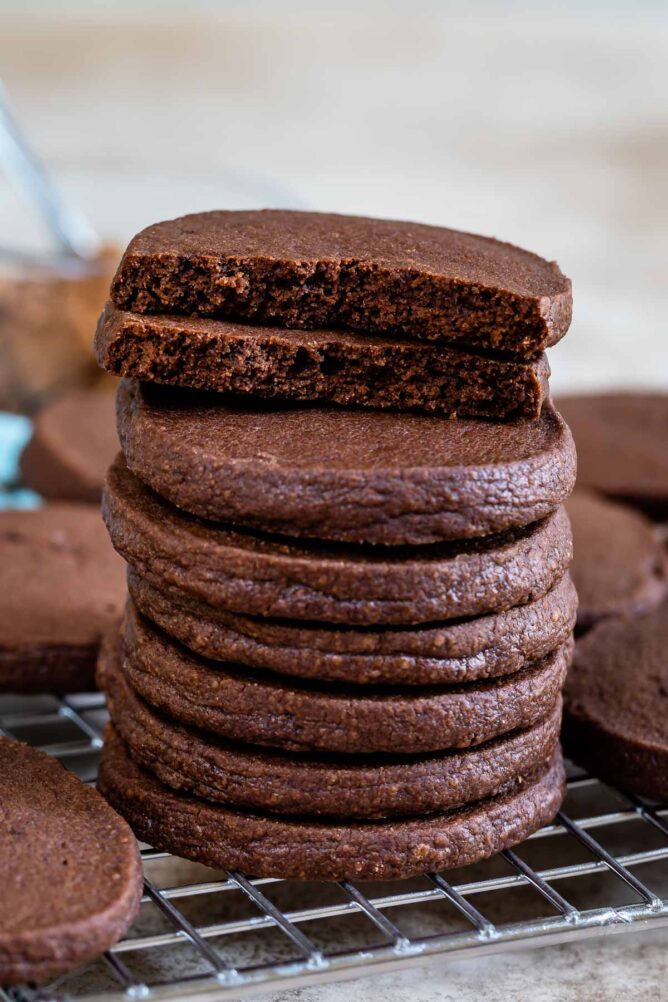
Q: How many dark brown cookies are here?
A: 14